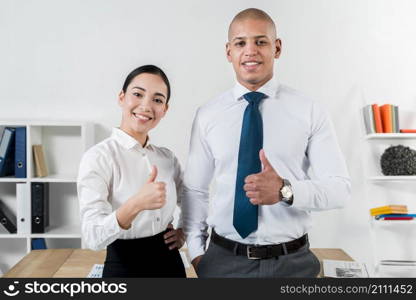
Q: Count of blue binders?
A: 3